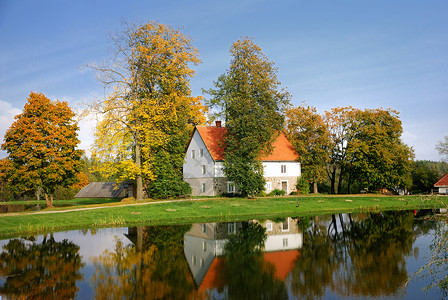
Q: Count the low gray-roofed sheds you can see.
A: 1